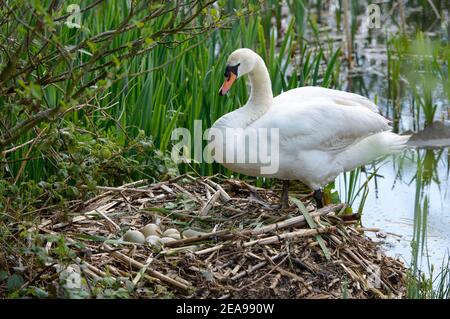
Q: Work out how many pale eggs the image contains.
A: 6